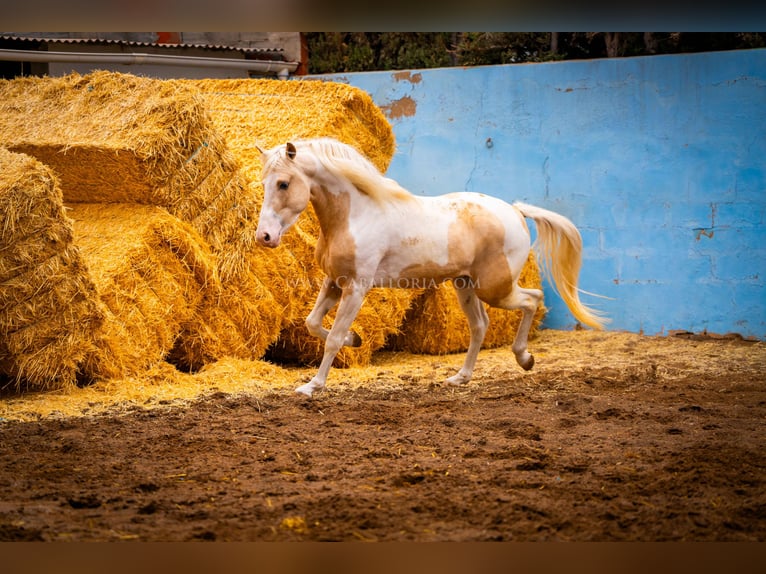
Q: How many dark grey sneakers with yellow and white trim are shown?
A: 0